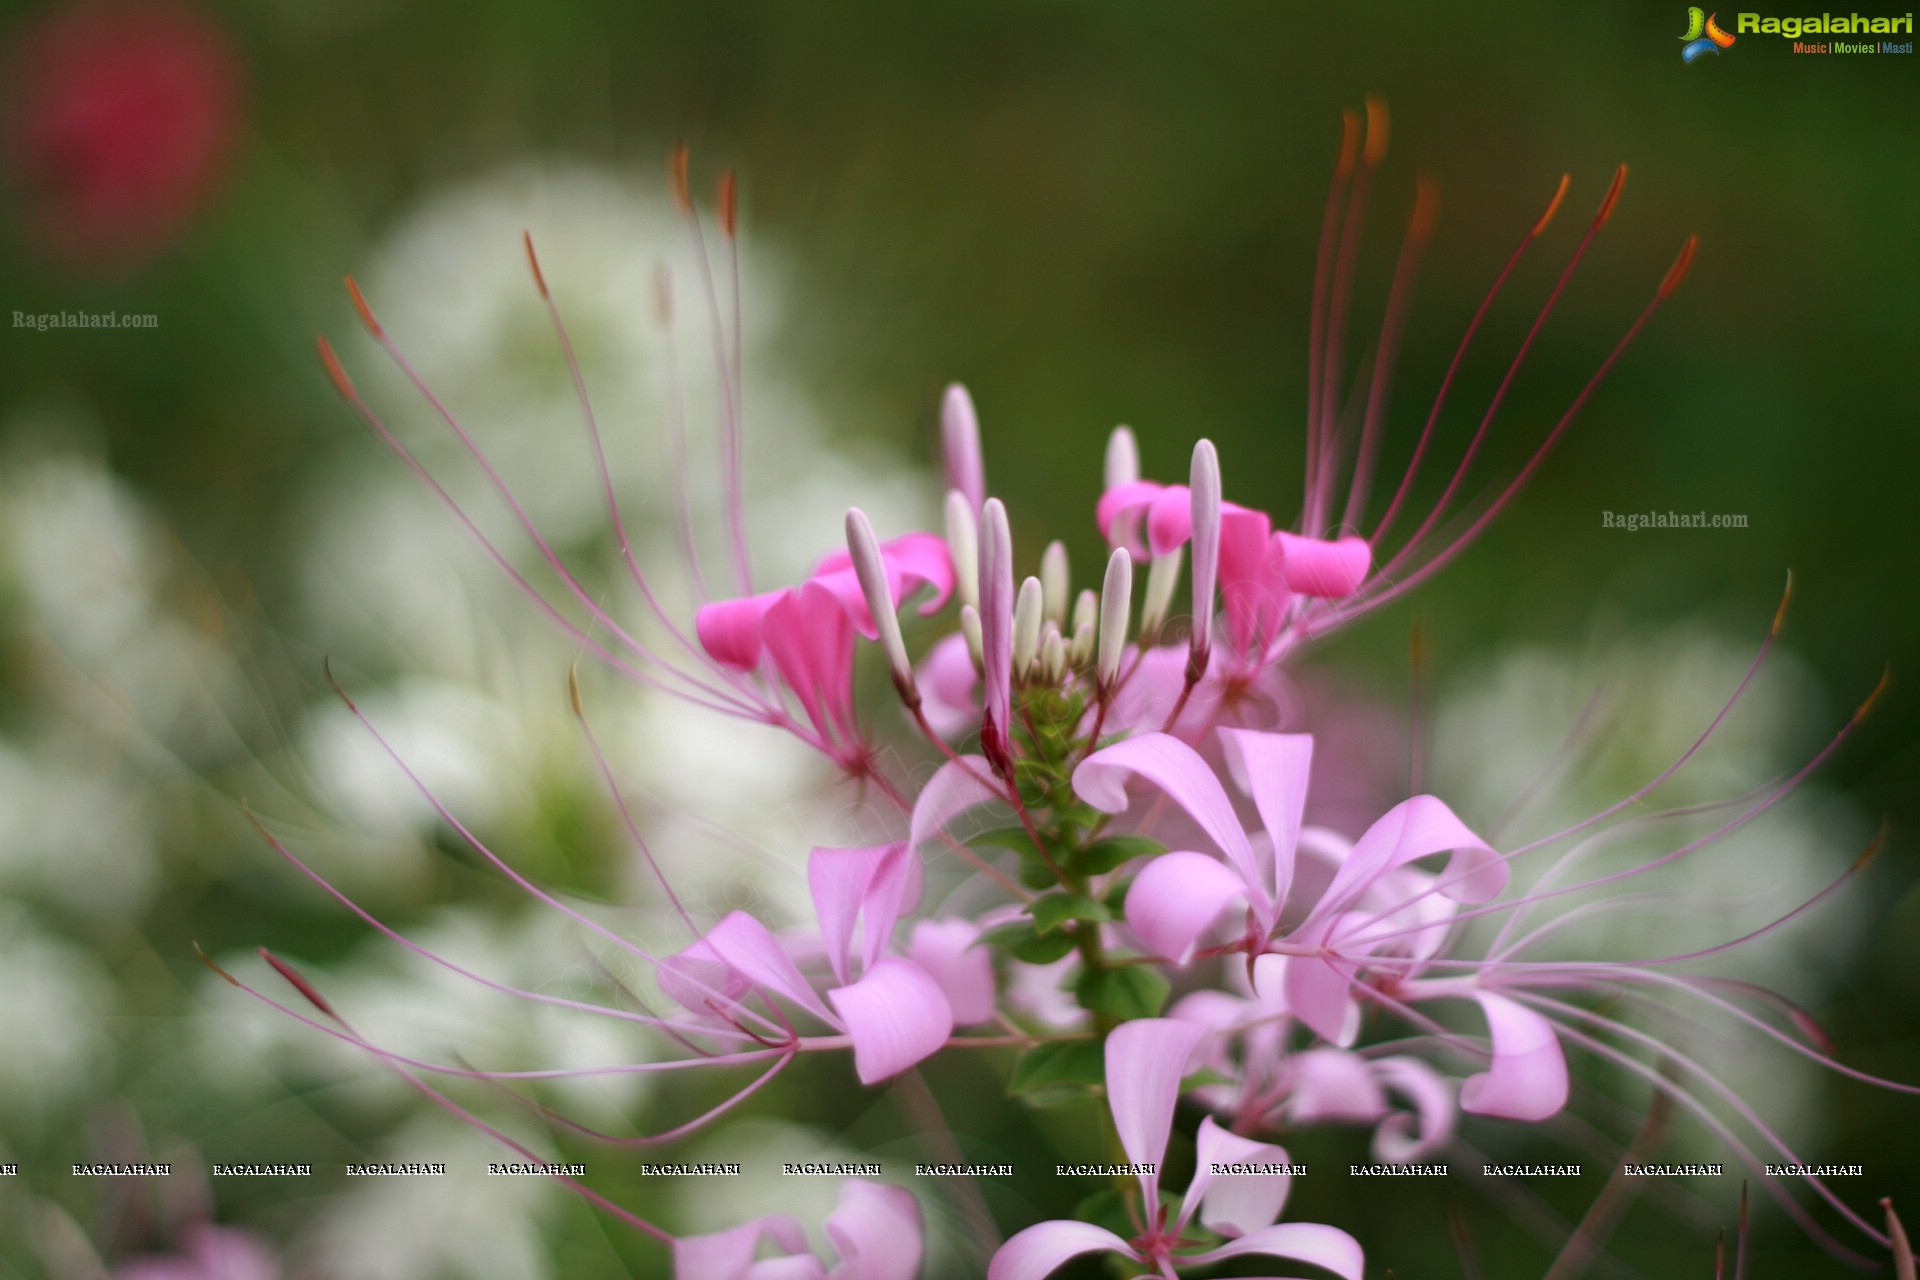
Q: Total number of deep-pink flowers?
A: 2